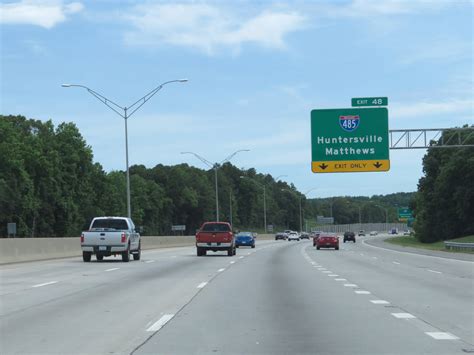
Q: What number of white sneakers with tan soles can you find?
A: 0